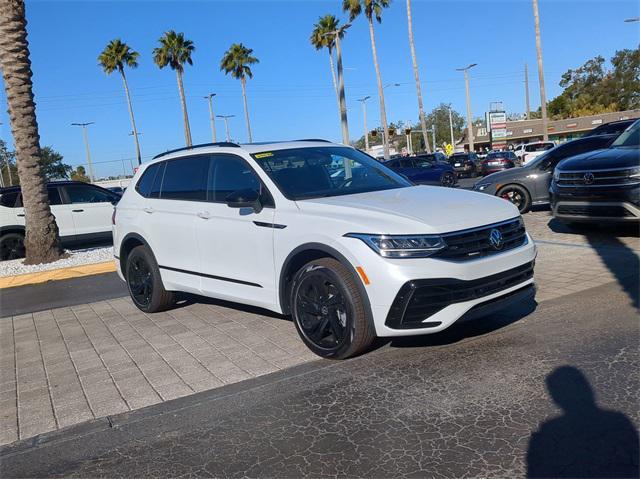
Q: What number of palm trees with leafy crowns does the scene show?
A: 5